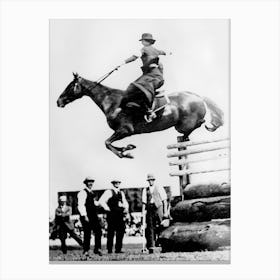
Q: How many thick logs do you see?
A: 3